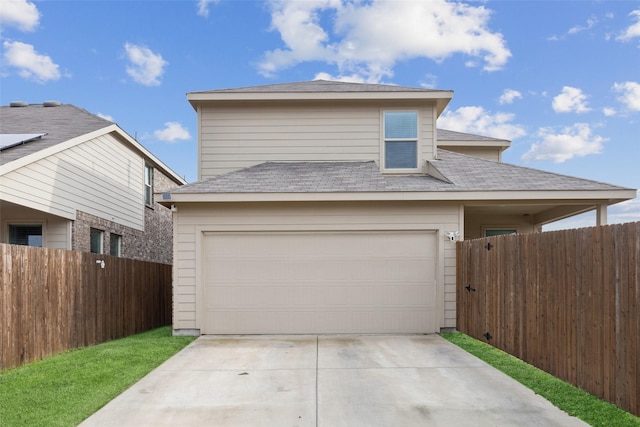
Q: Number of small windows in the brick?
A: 2